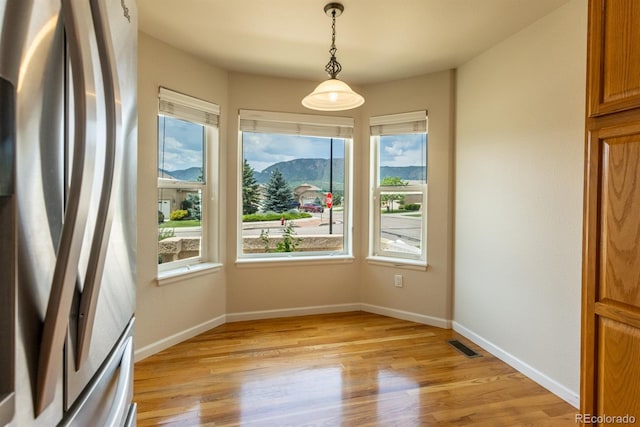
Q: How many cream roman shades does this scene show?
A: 3